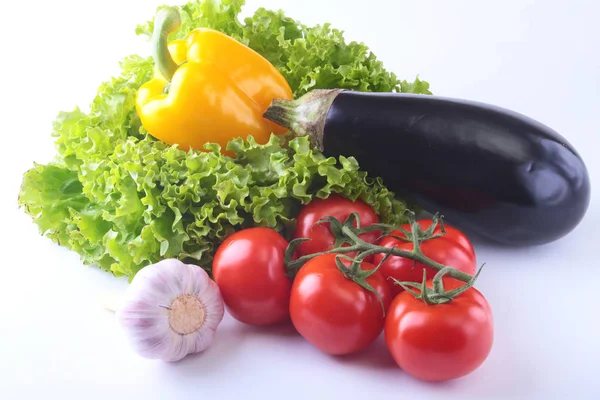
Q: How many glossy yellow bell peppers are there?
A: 1